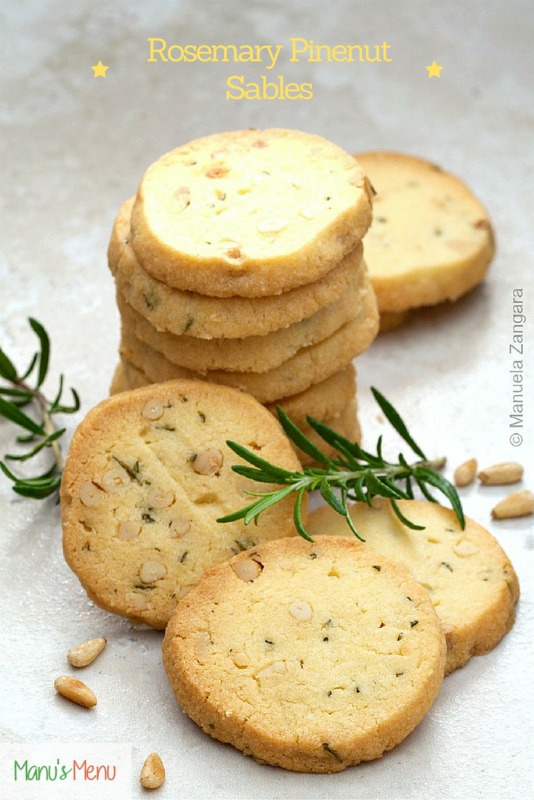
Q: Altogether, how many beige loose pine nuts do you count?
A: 6